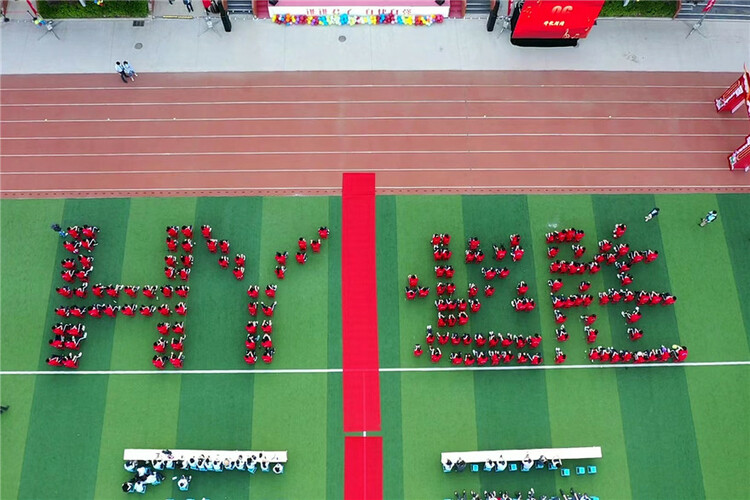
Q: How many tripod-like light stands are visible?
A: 4